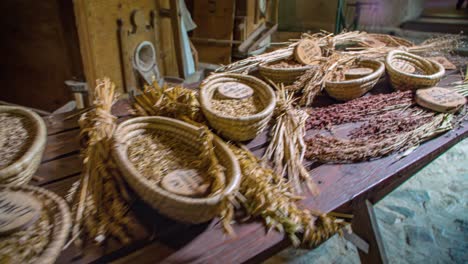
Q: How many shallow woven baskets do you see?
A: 7